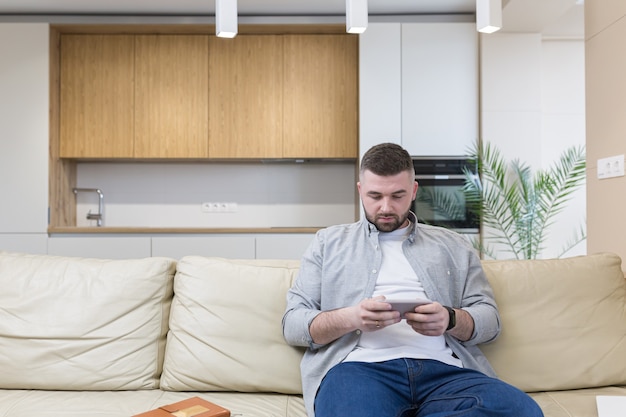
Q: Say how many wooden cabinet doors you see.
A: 4